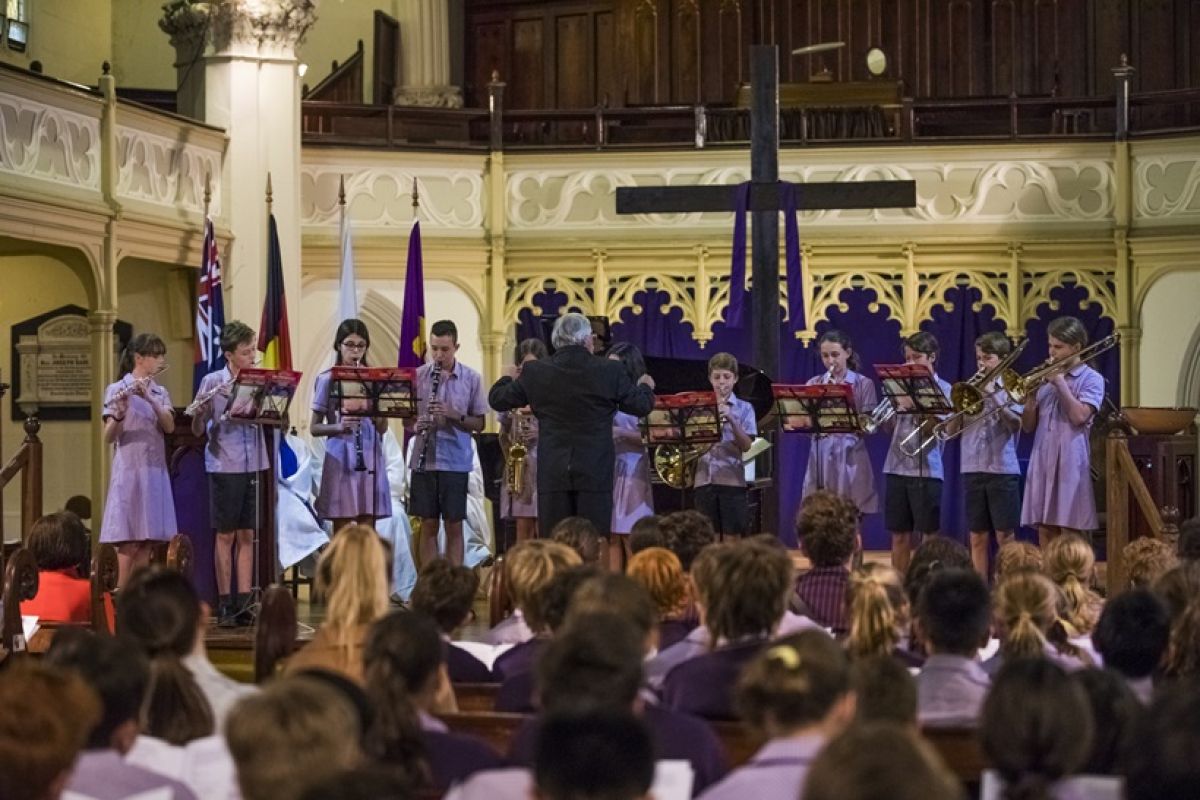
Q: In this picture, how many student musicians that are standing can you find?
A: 11